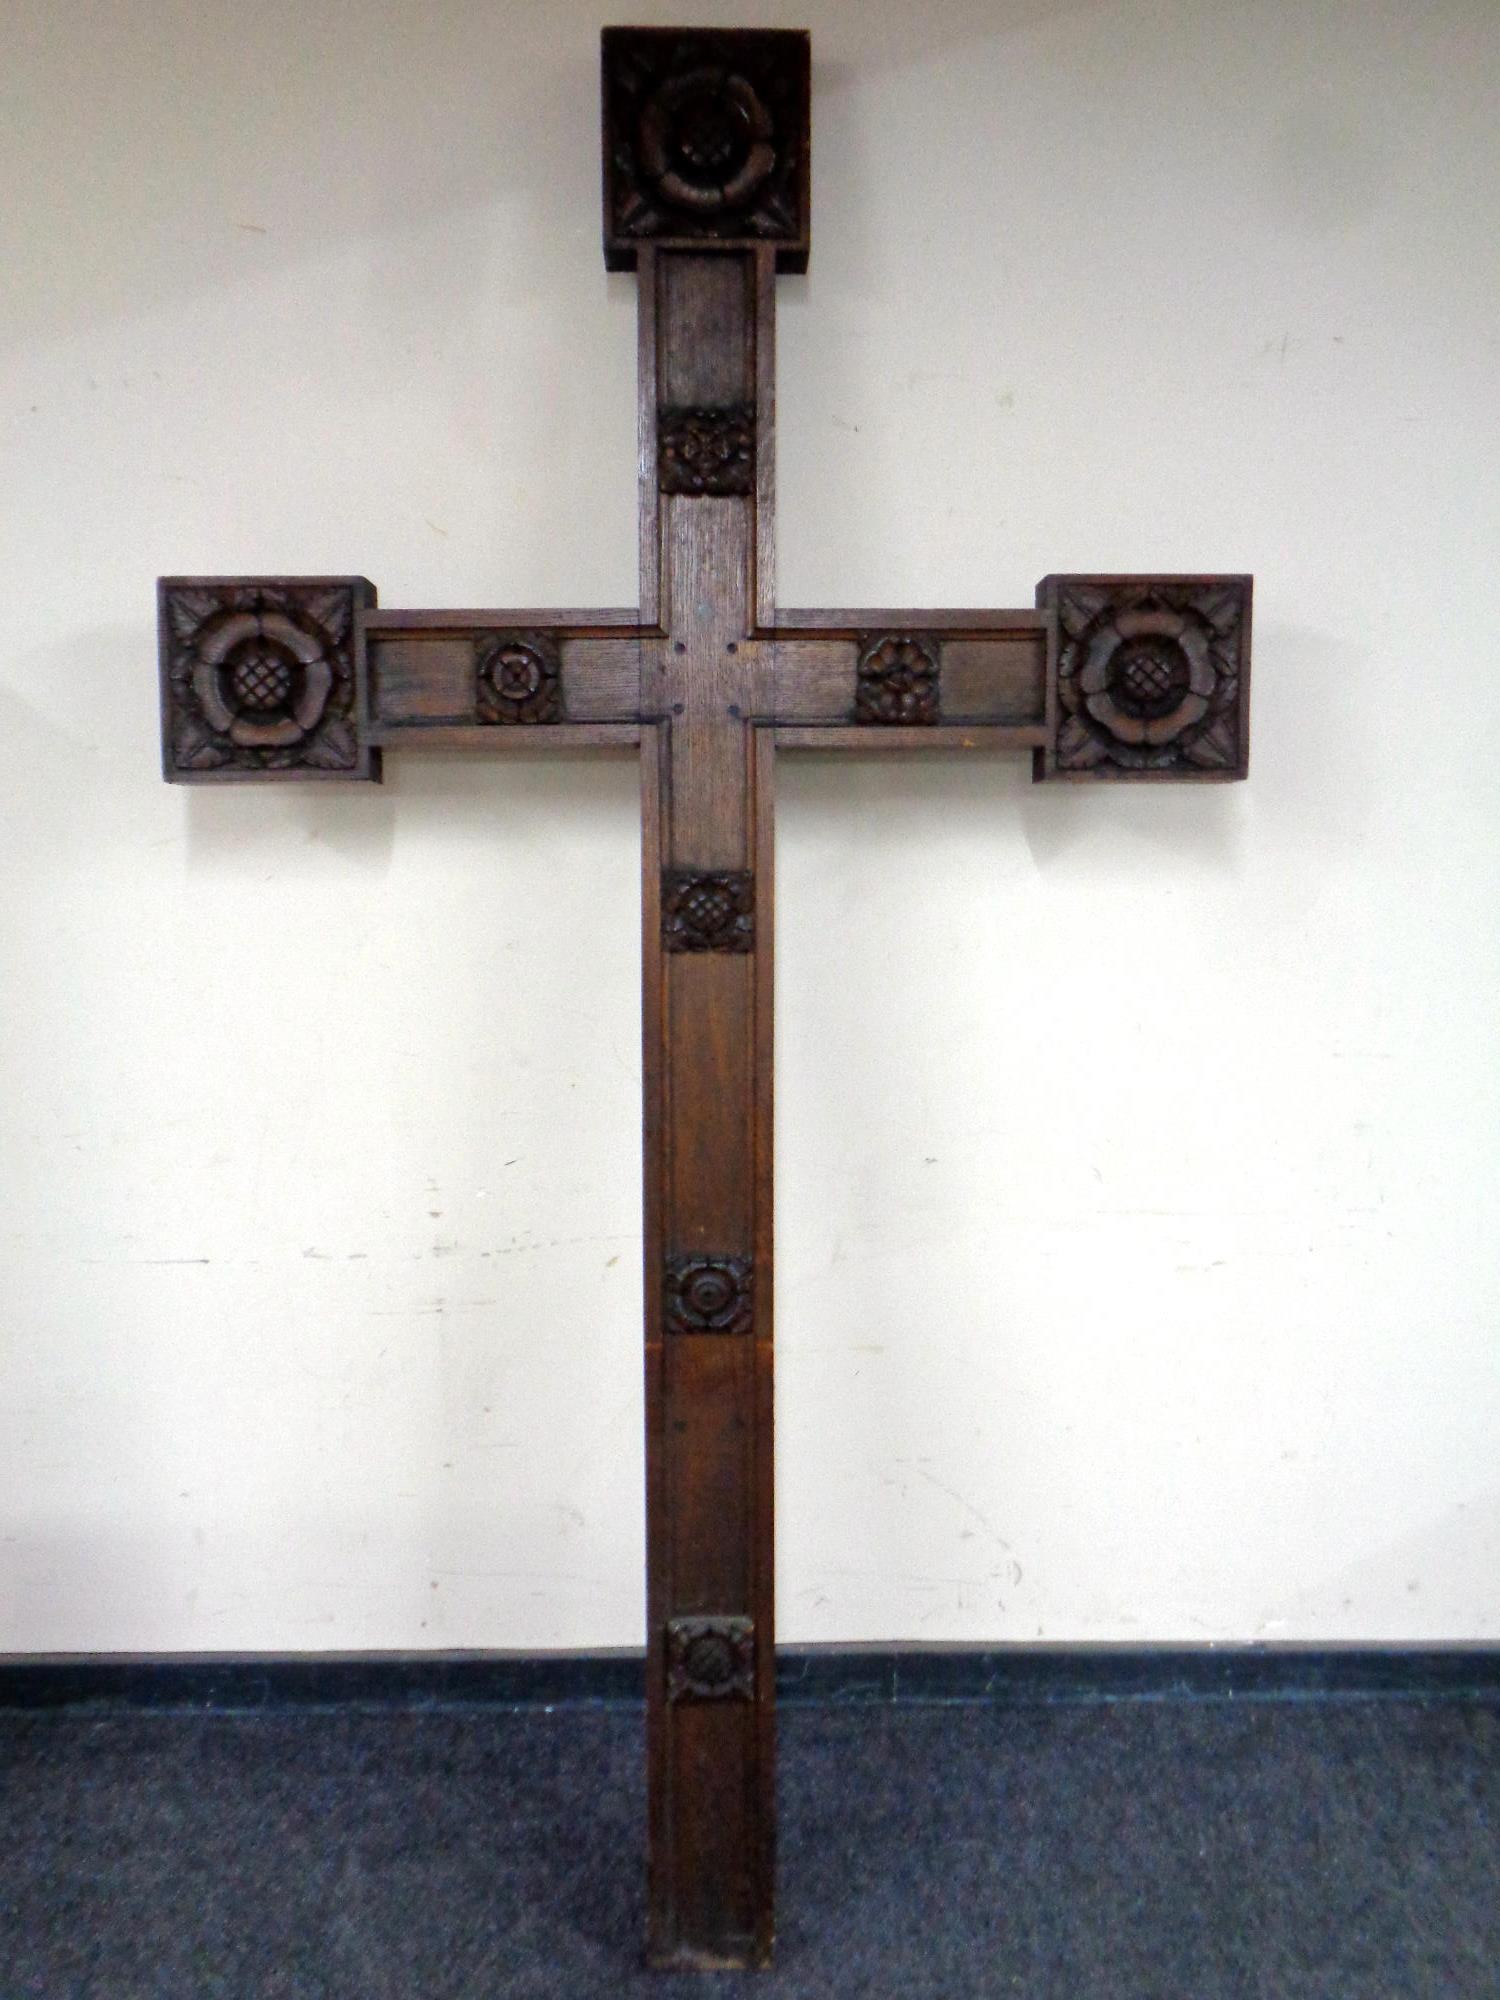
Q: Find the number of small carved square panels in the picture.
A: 6